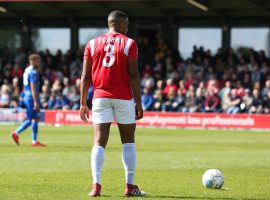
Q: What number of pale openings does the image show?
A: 4